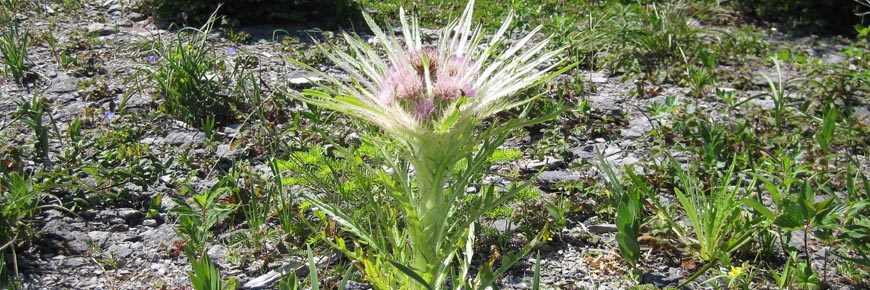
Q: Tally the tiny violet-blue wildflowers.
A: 3